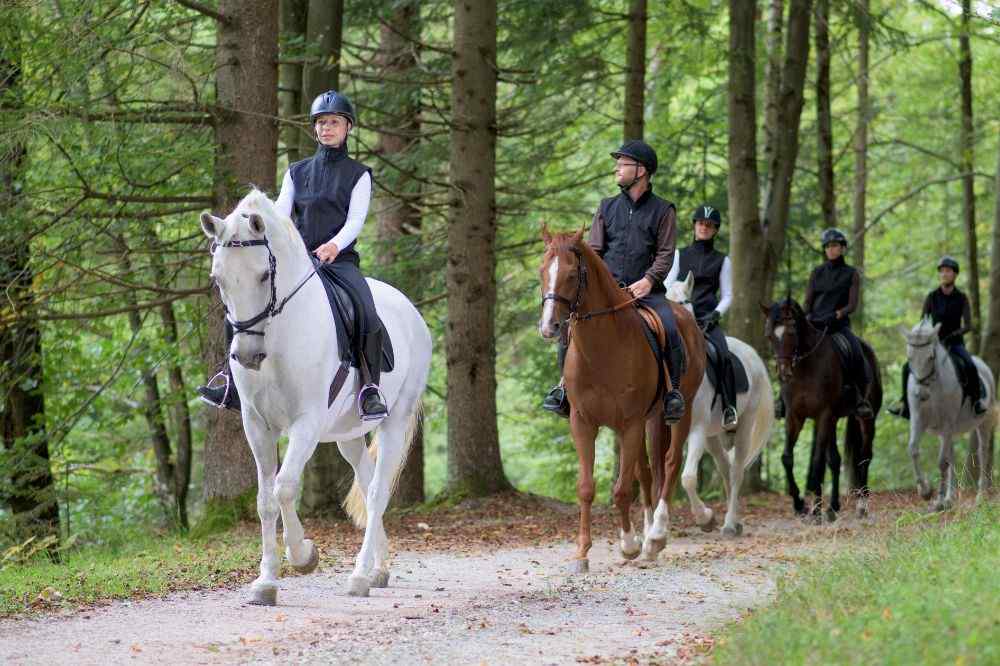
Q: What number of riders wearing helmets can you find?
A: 5